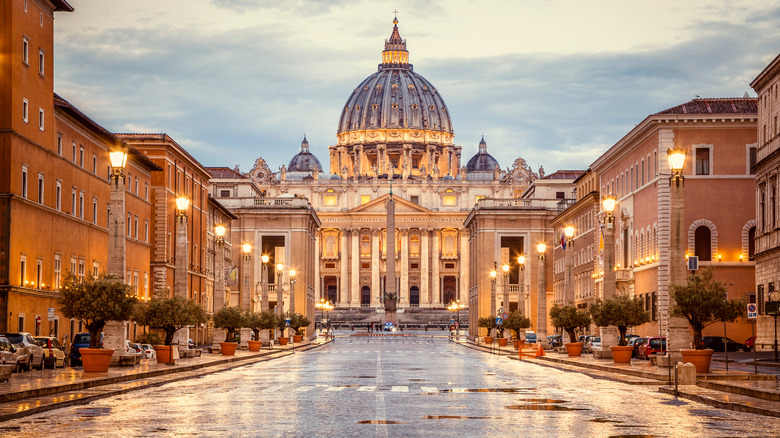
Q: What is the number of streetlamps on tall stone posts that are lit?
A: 14